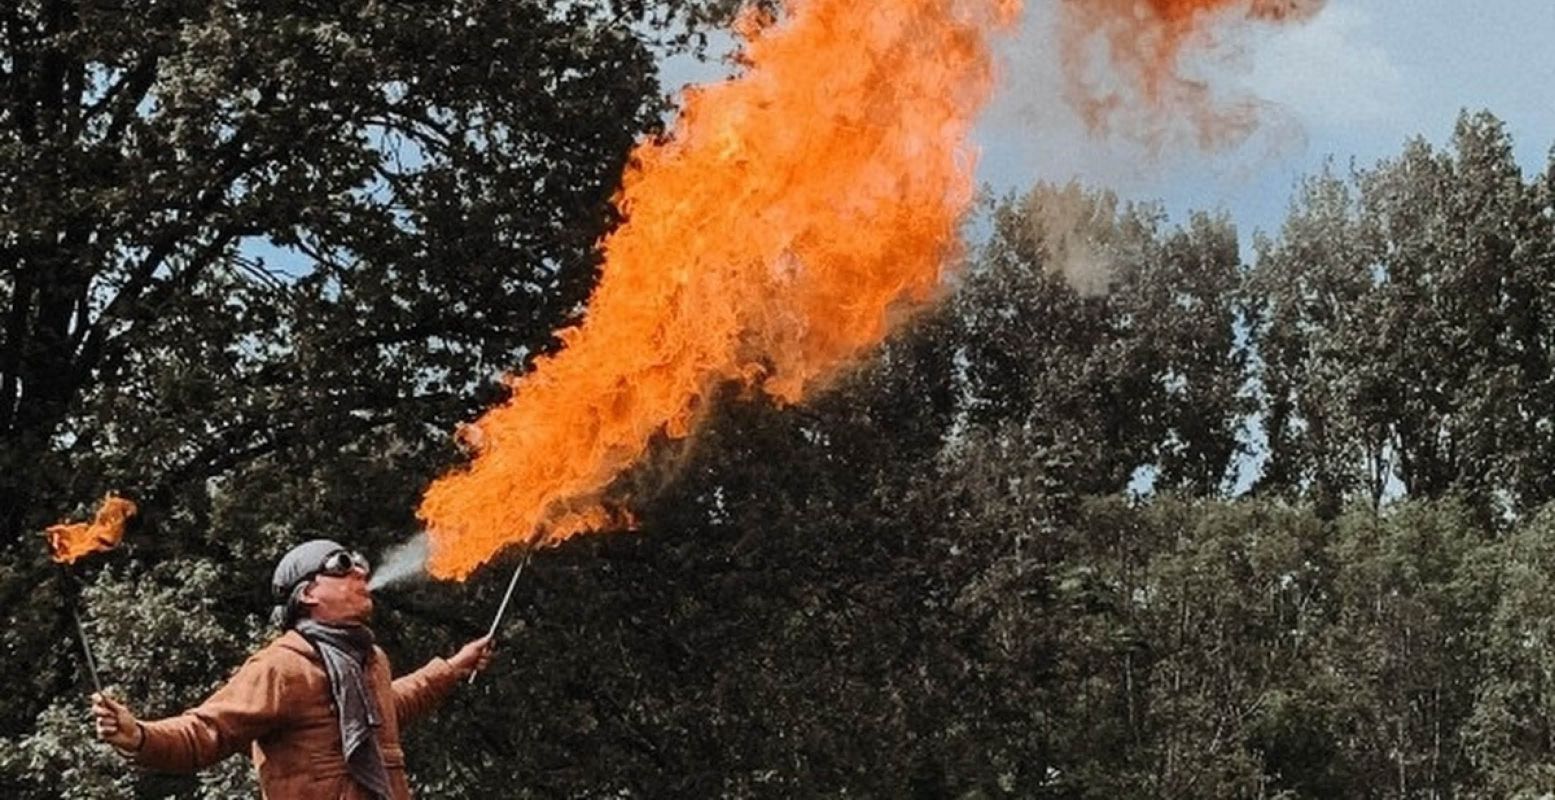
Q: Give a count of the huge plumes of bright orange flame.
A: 1